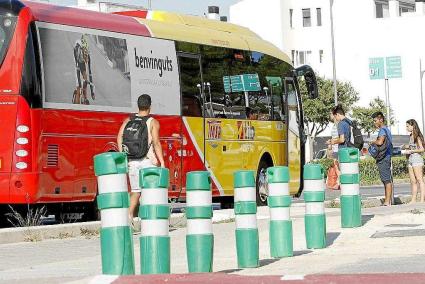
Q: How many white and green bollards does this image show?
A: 7